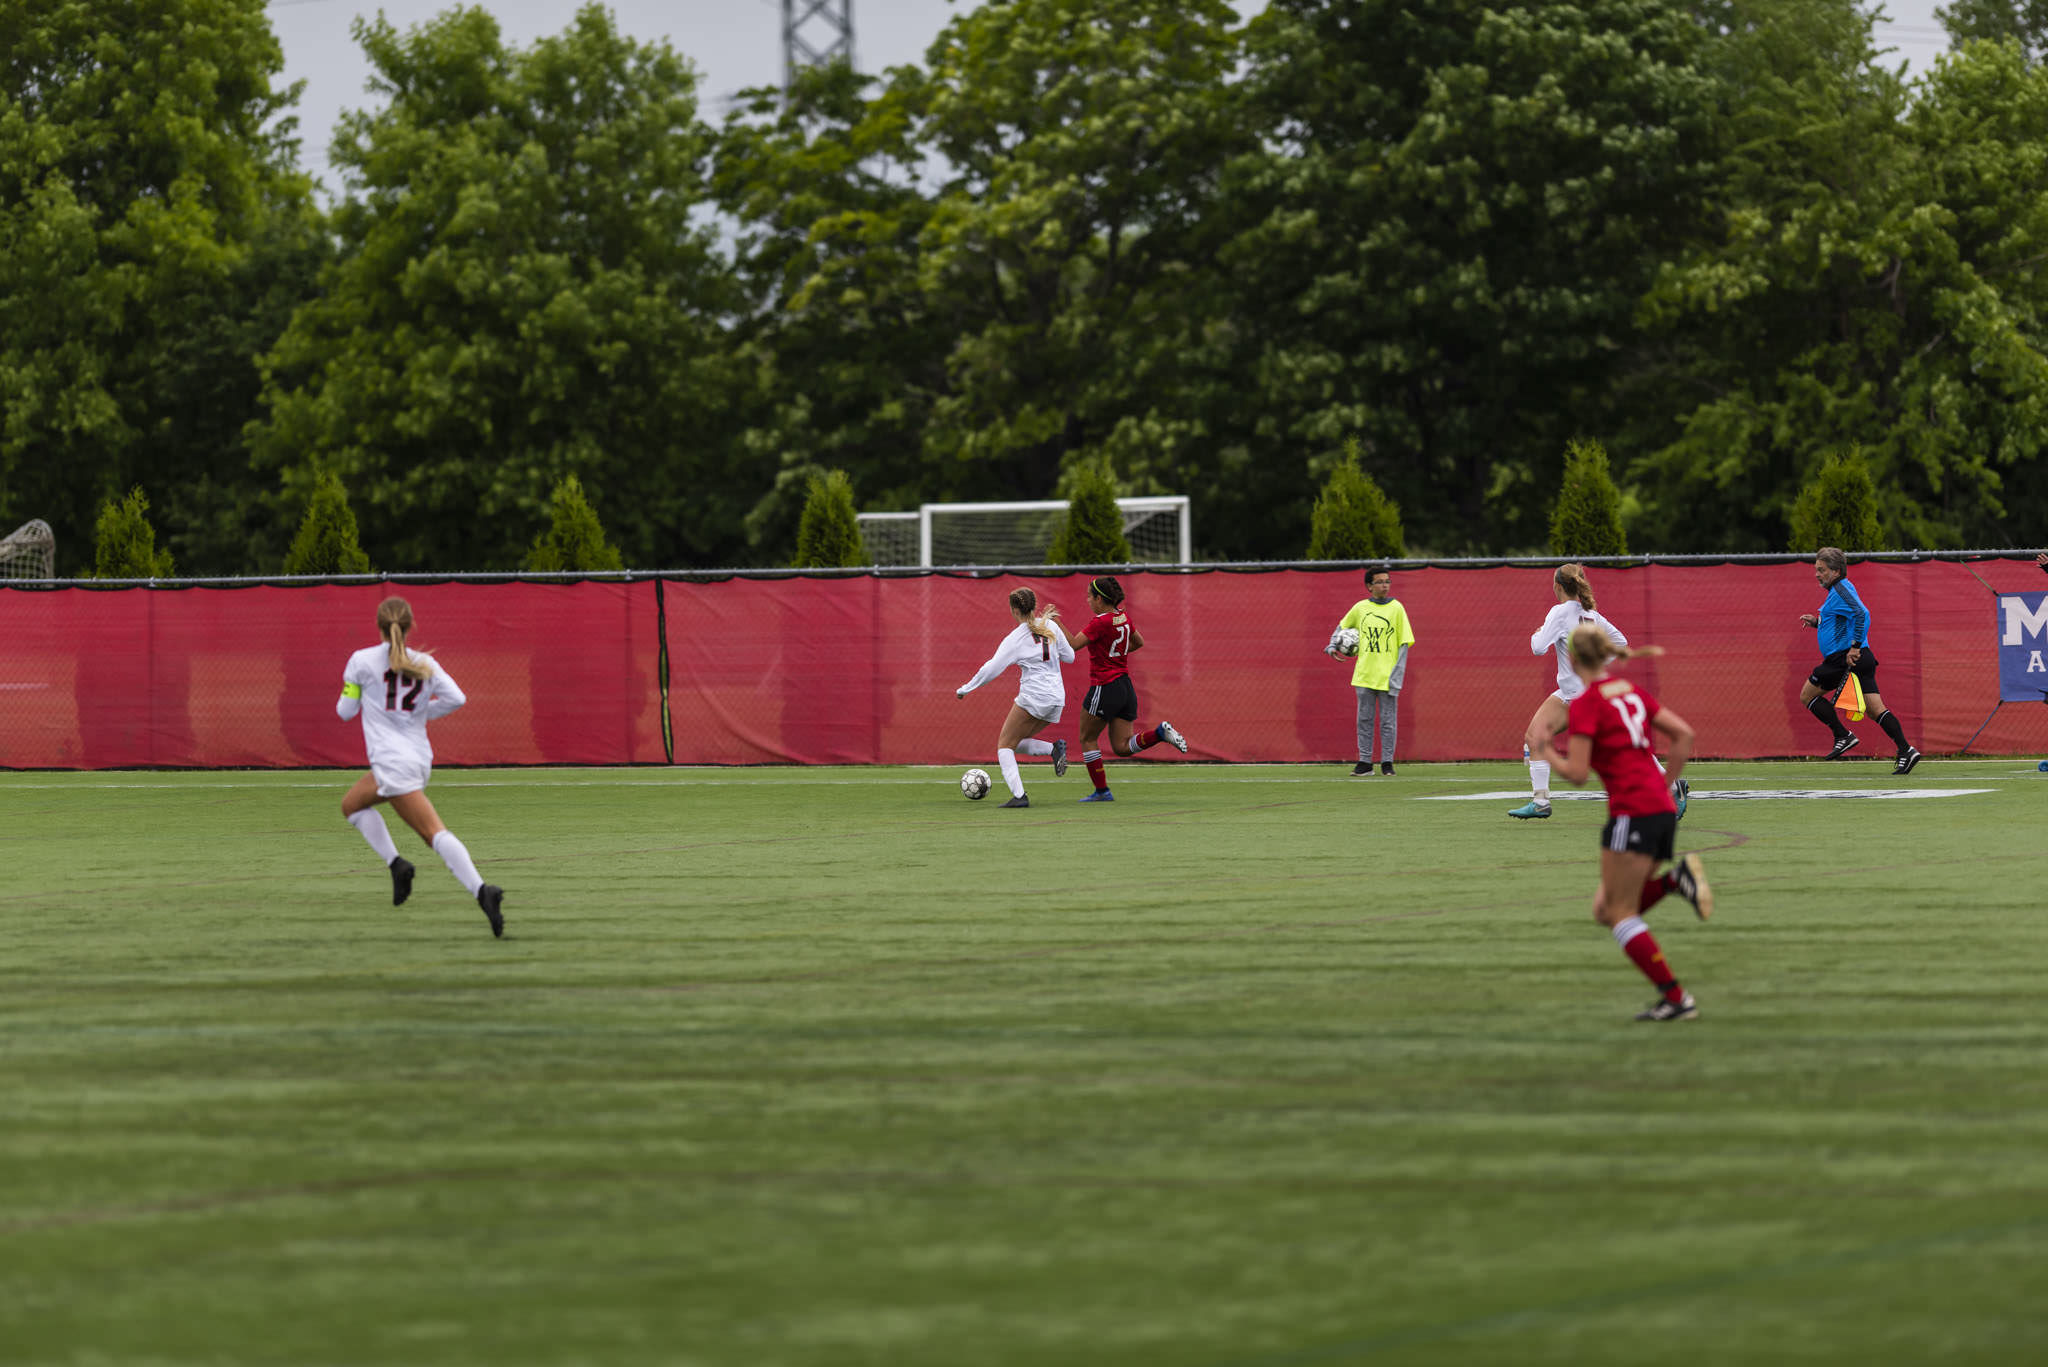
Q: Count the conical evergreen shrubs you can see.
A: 8